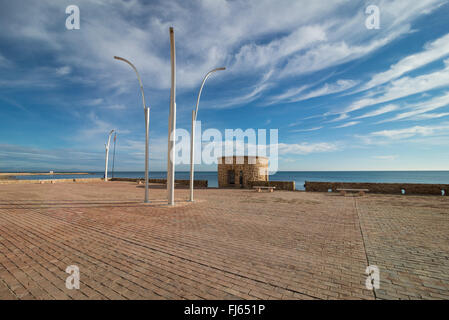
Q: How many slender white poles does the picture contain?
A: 4